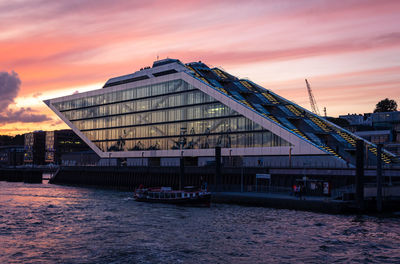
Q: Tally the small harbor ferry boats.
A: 1